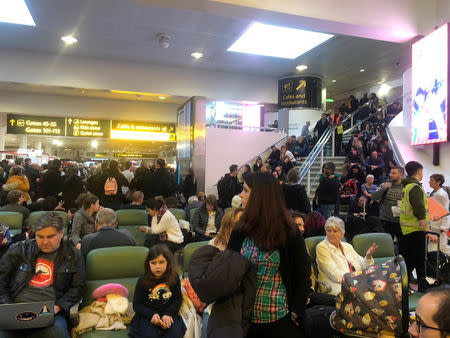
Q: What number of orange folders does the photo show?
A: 1